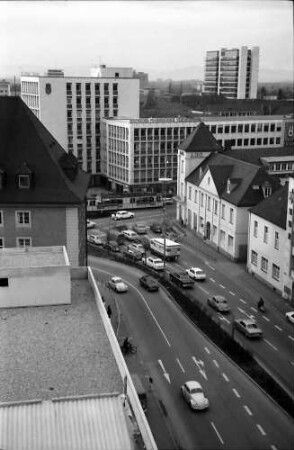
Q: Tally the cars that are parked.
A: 0